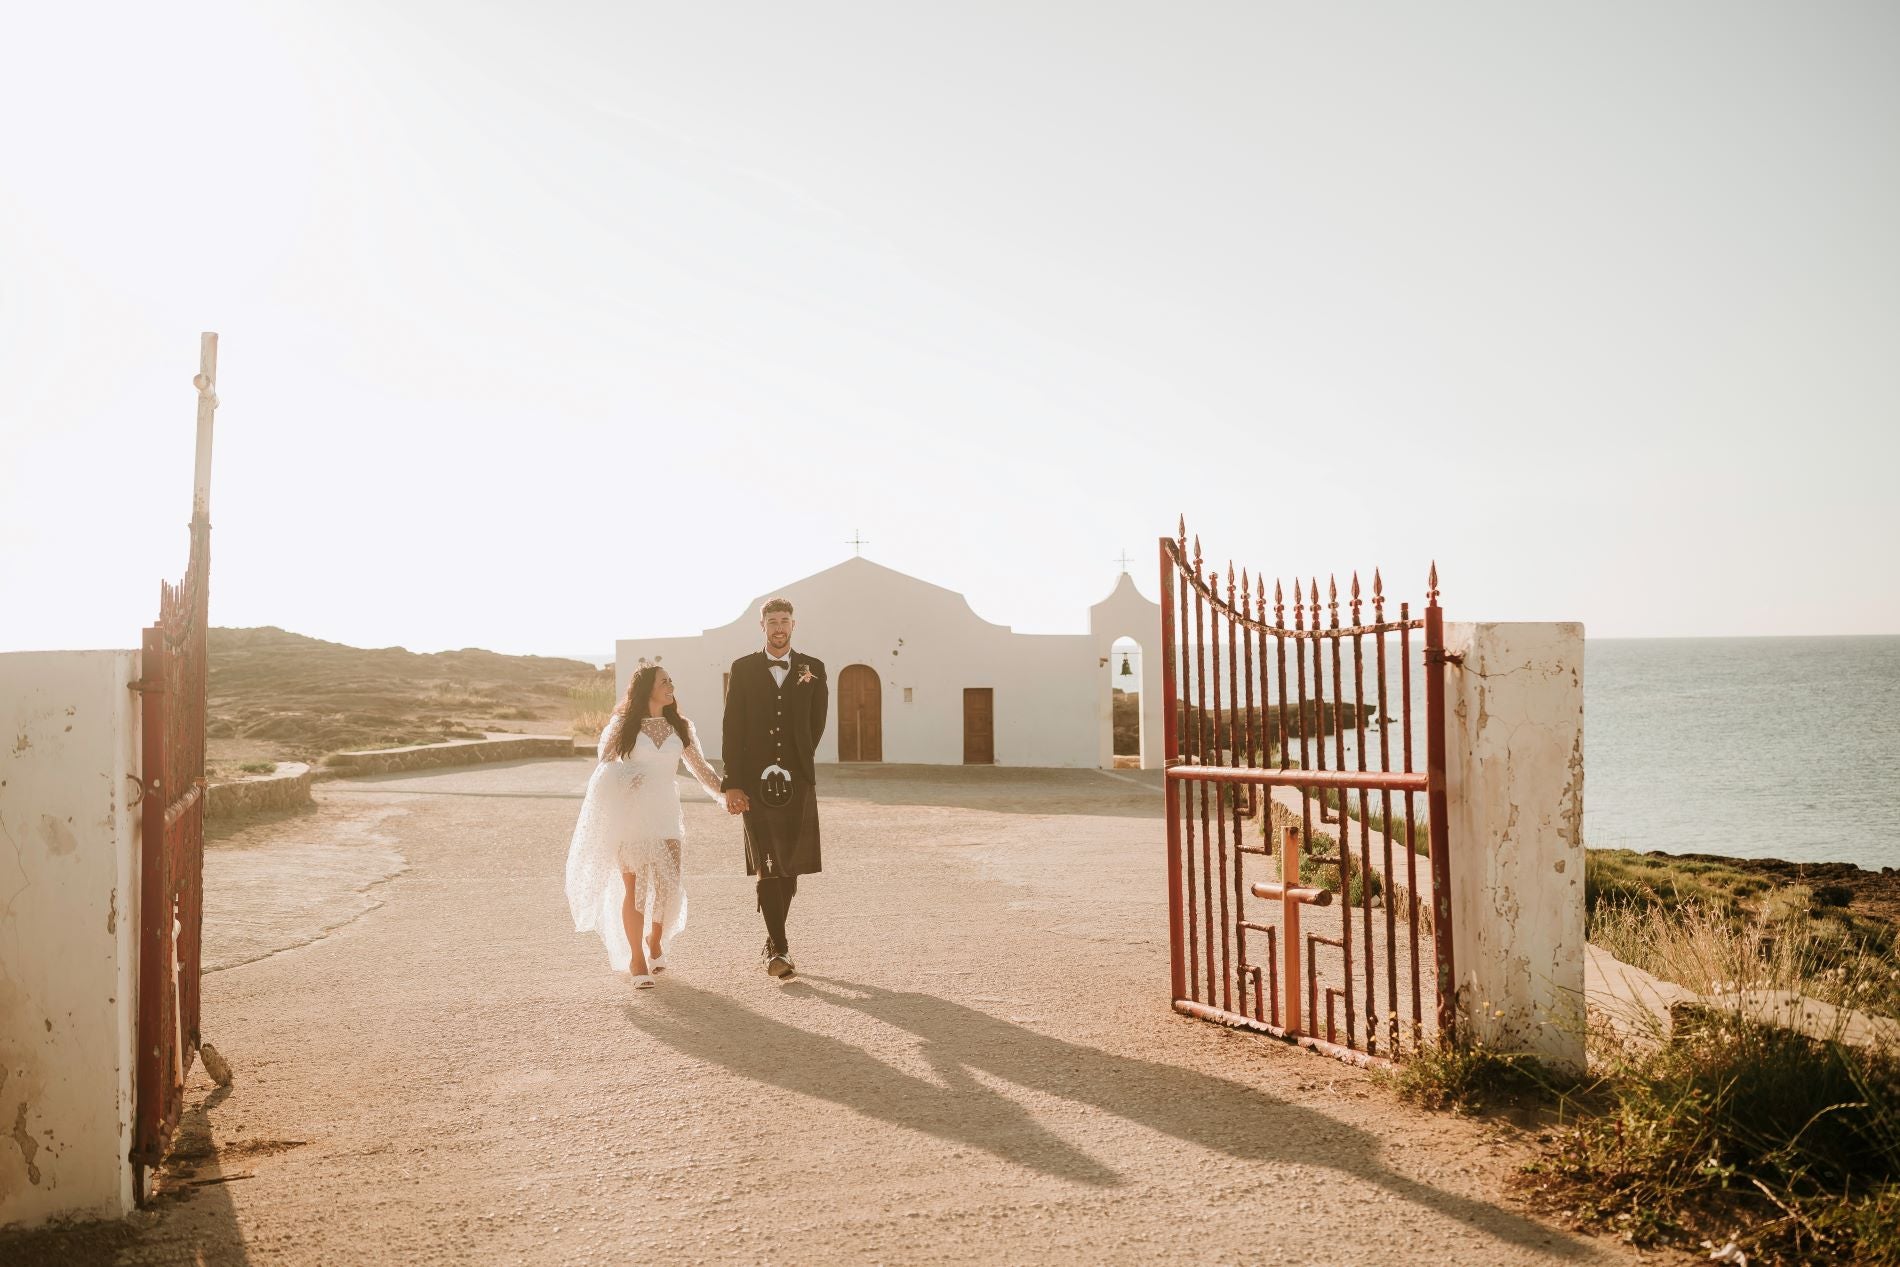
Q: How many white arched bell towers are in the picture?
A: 1